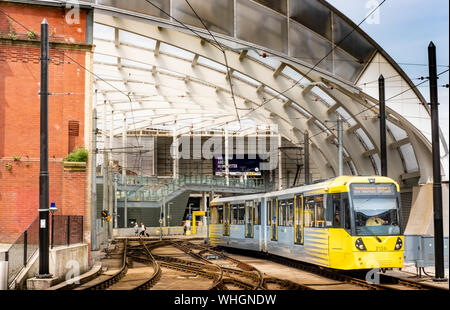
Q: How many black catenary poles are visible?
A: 3